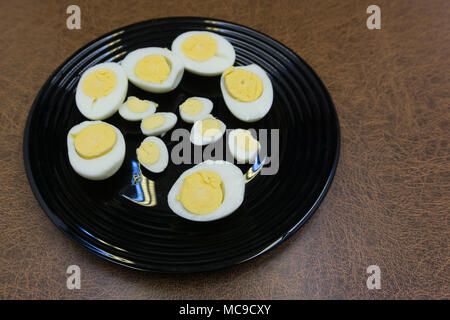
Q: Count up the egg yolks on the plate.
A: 12